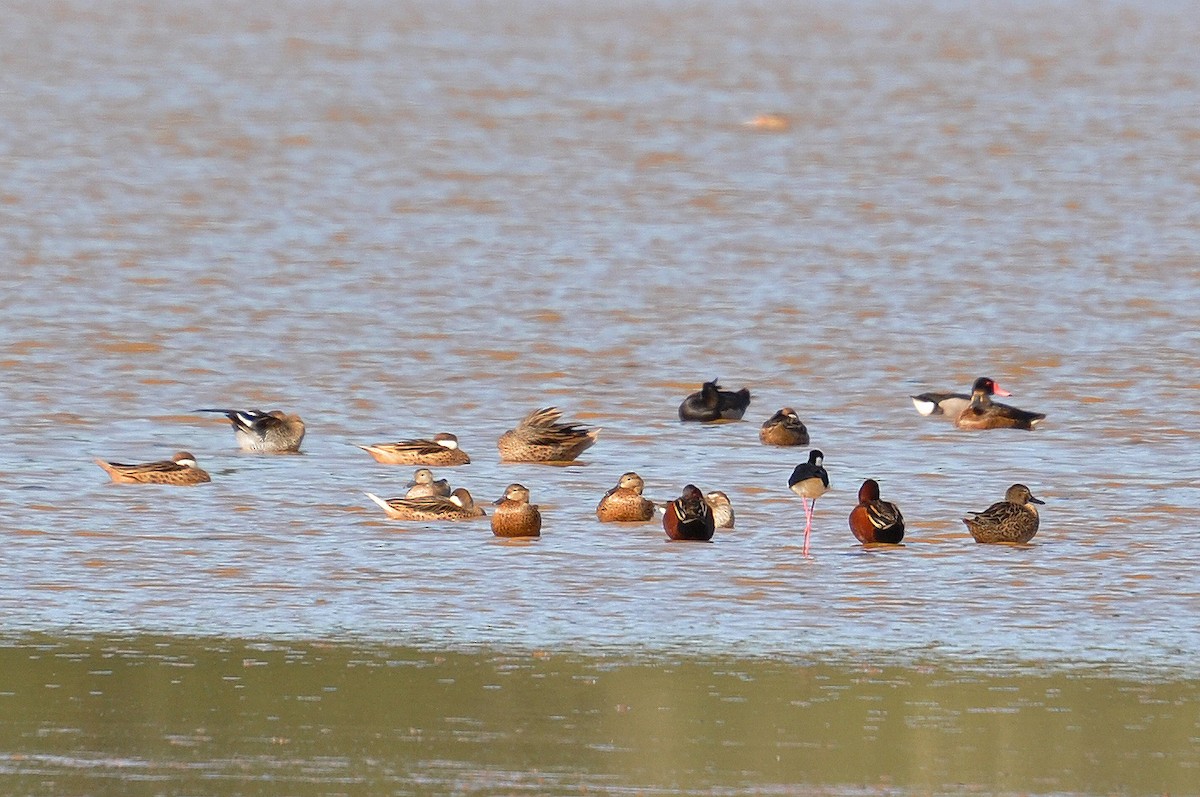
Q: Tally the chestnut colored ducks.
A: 2